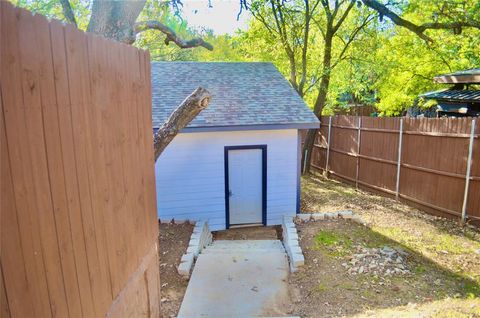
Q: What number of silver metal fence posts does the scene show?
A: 4